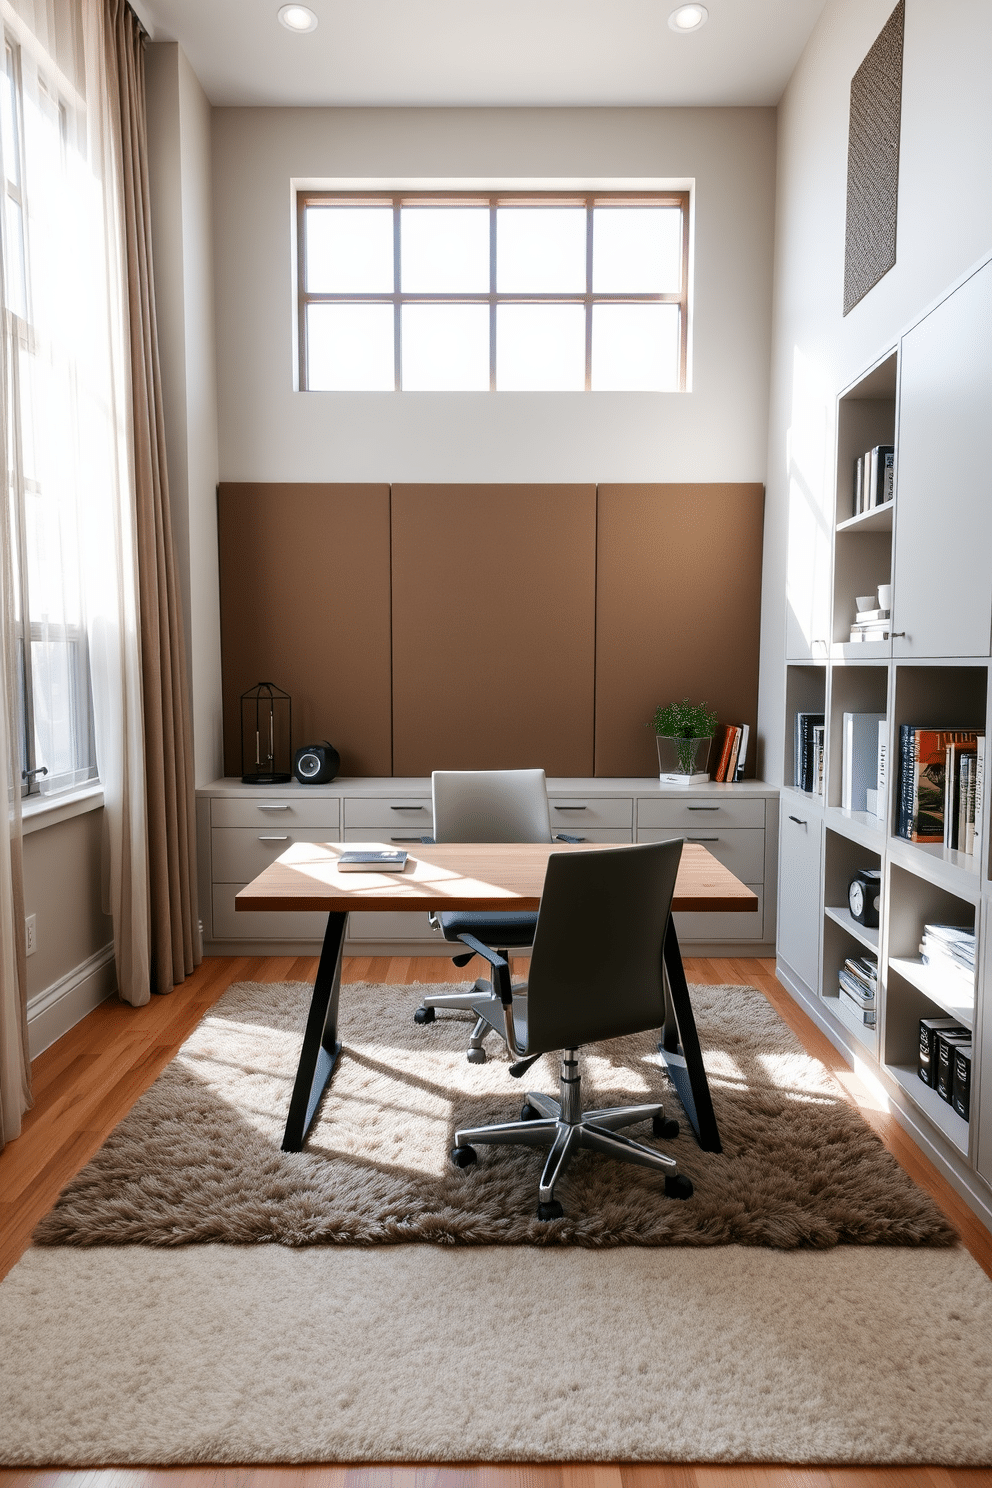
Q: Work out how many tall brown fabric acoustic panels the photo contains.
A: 3